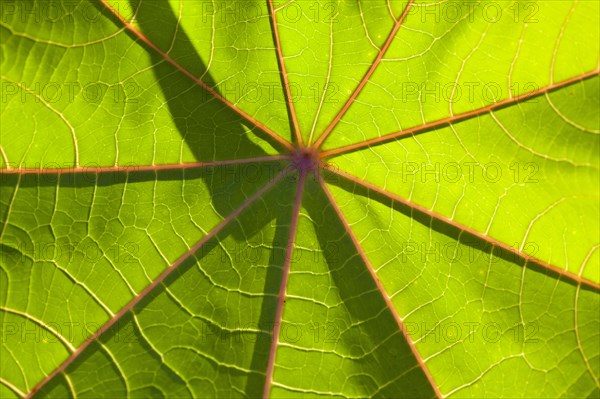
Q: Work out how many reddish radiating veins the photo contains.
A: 9